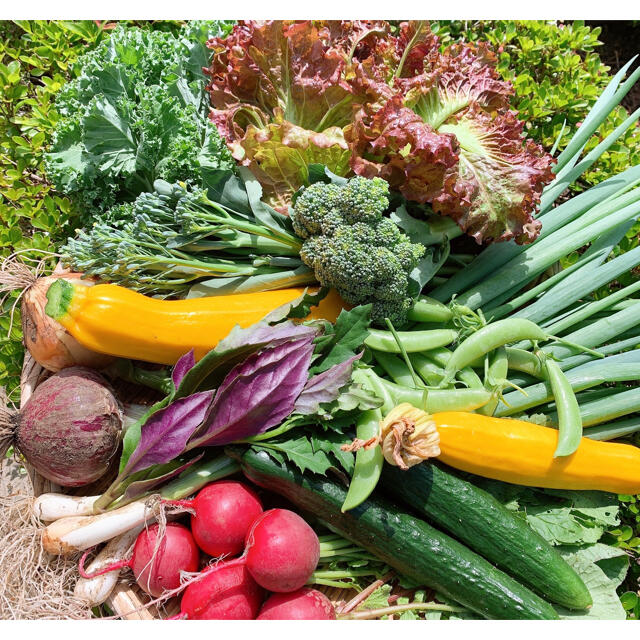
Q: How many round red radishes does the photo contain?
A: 5